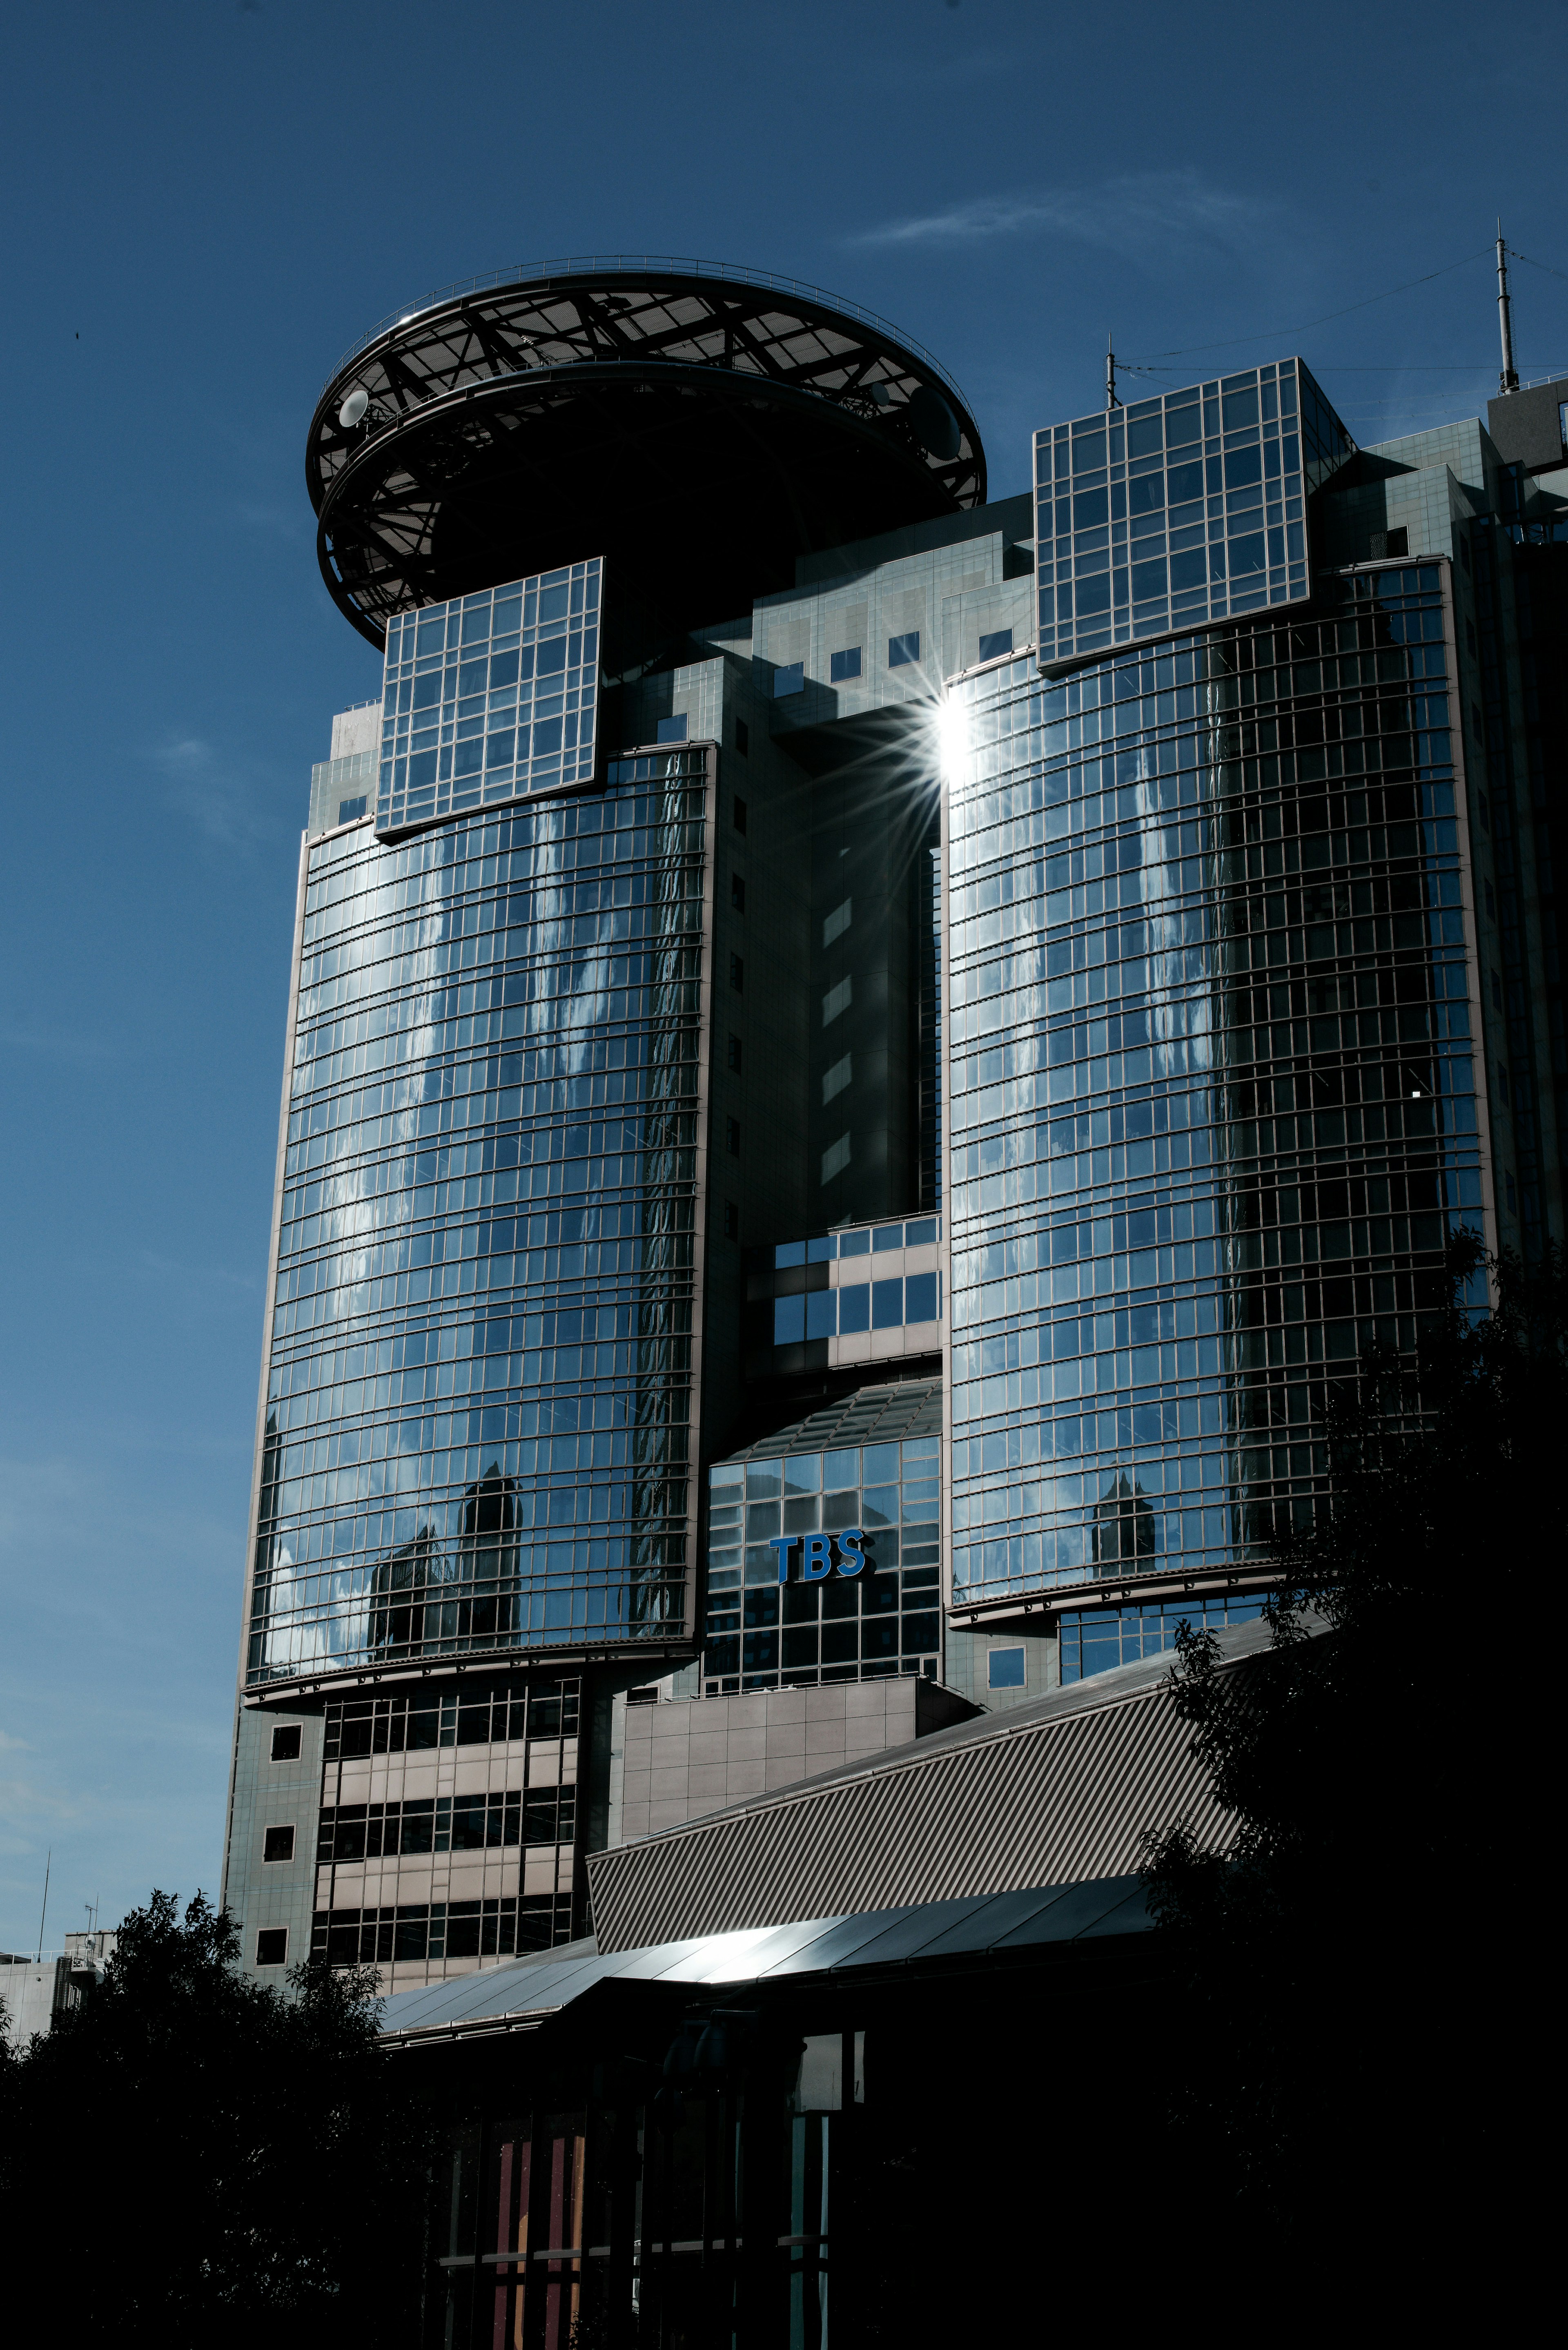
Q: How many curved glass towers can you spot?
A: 2